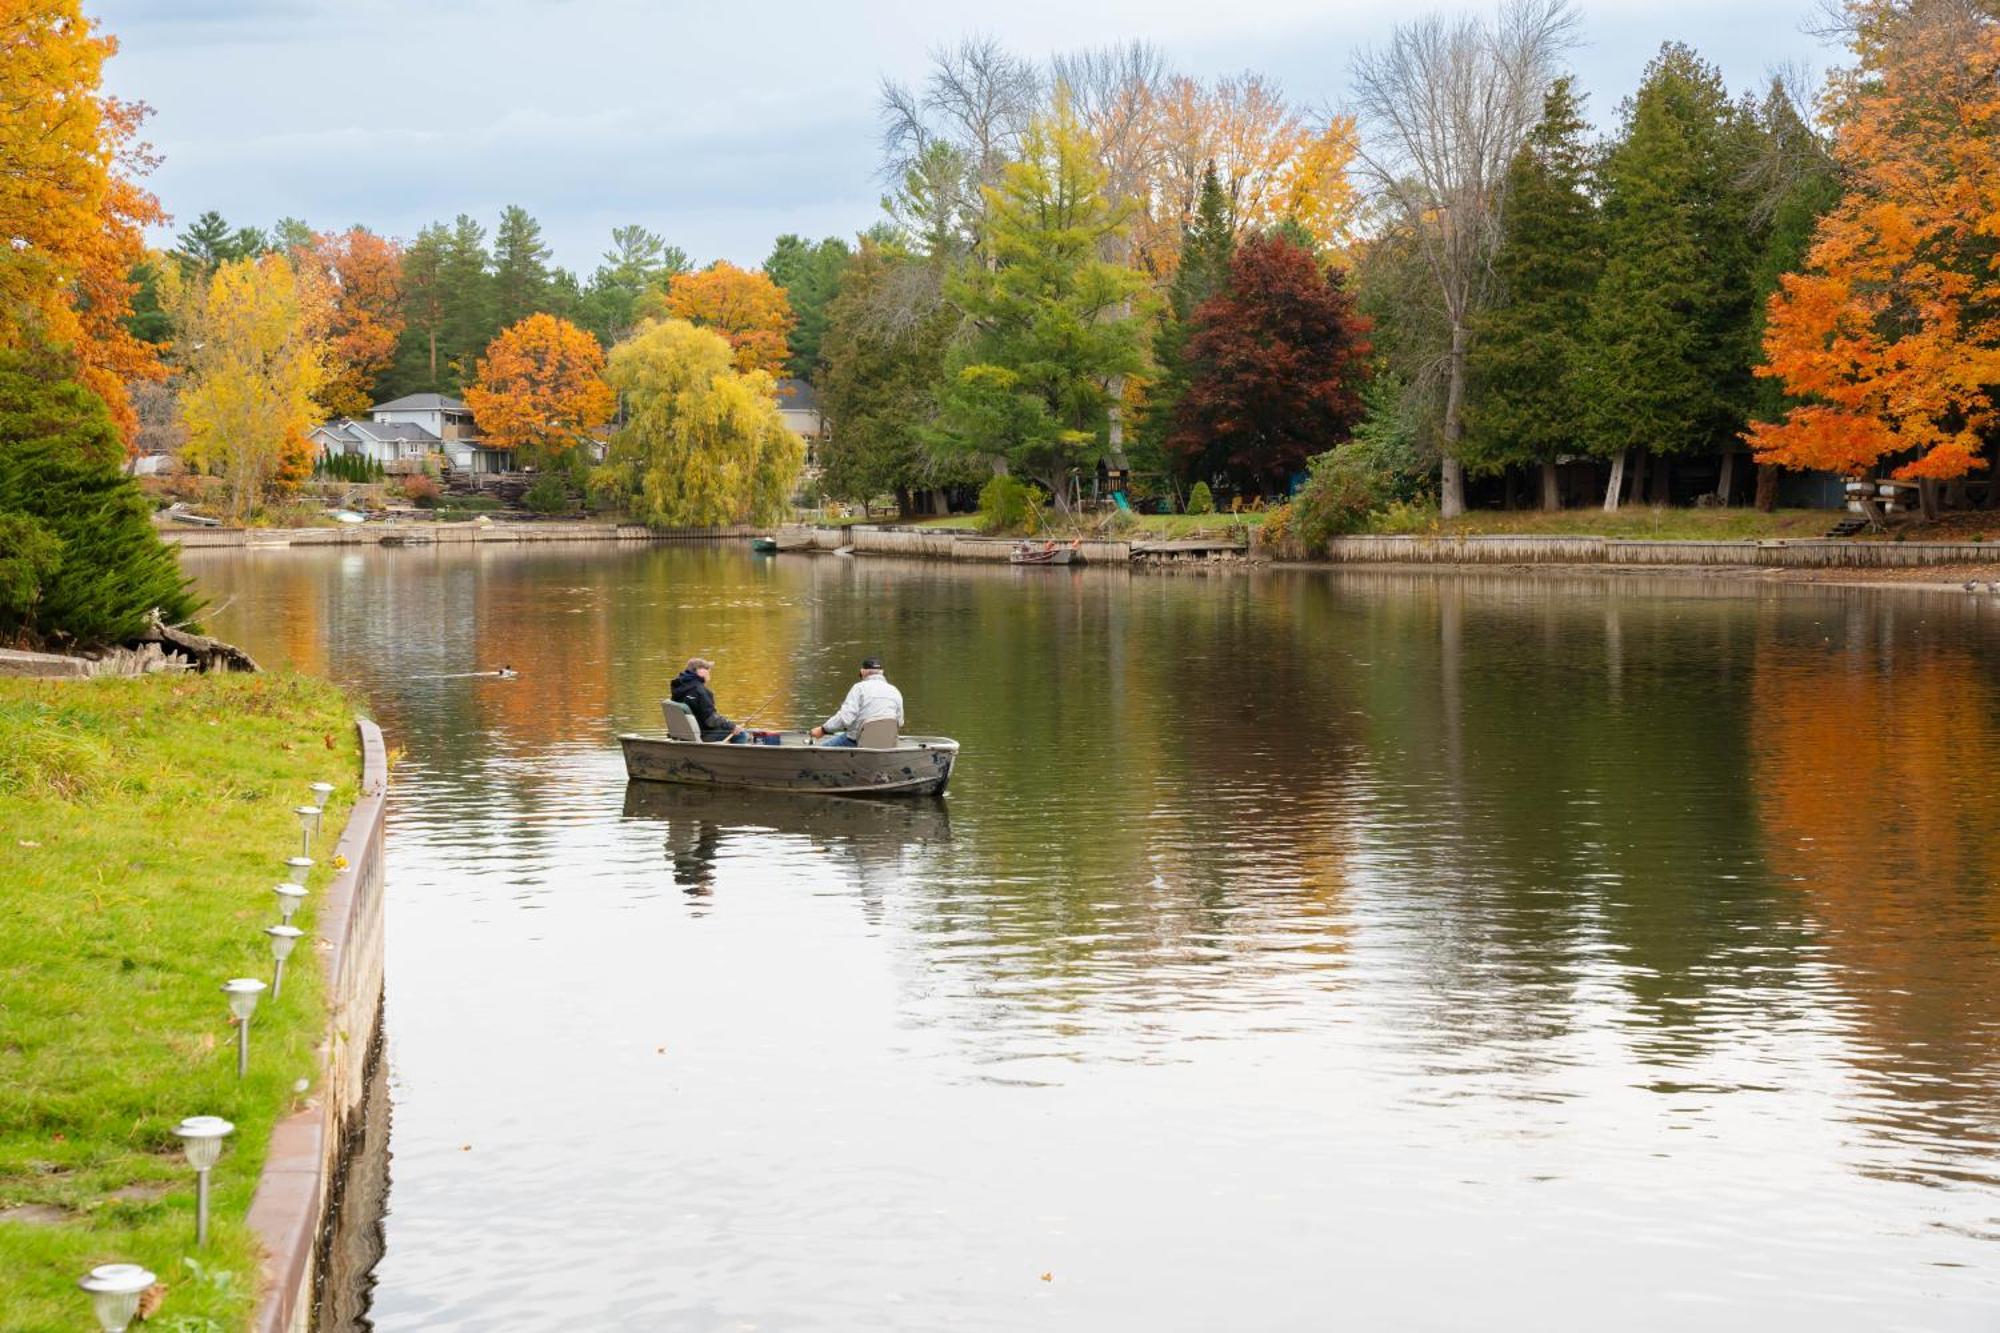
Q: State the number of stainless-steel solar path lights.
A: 8